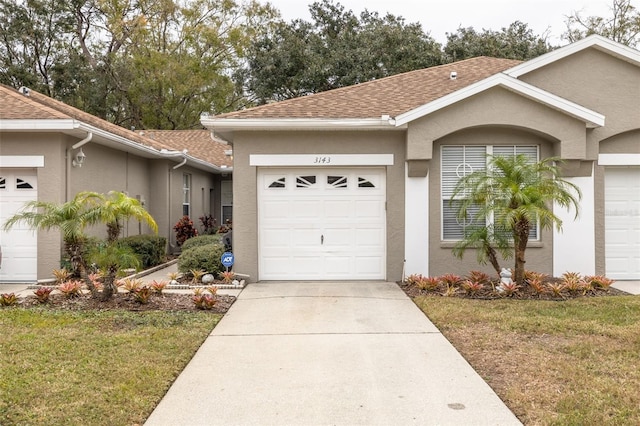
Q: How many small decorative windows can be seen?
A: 6